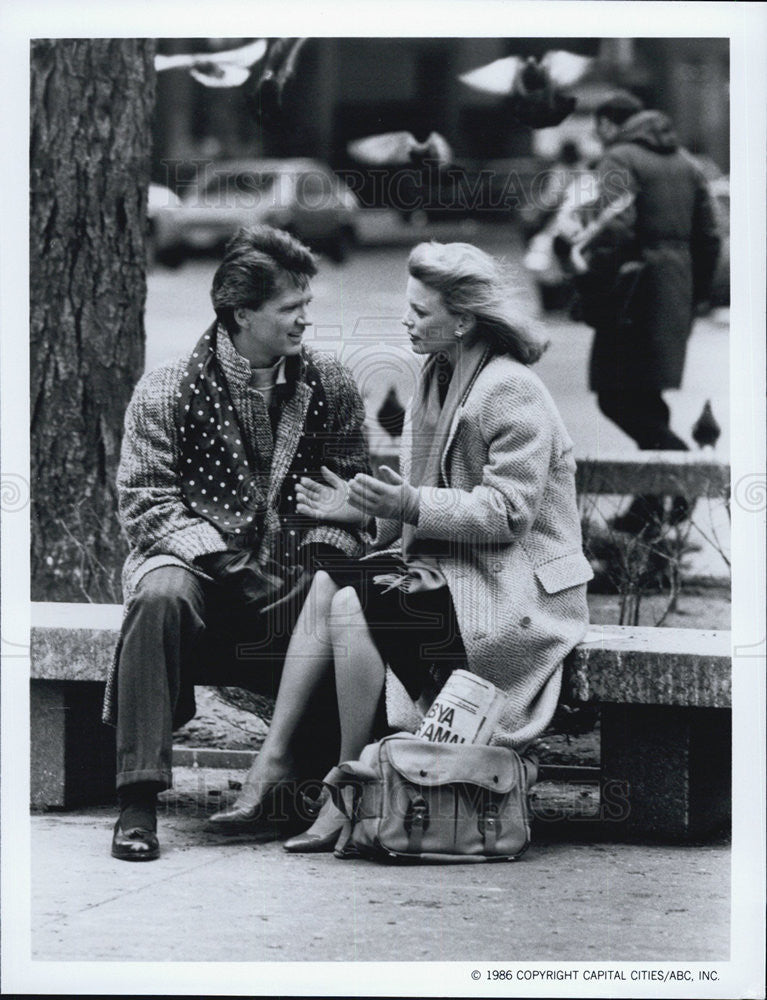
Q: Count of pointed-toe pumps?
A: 2